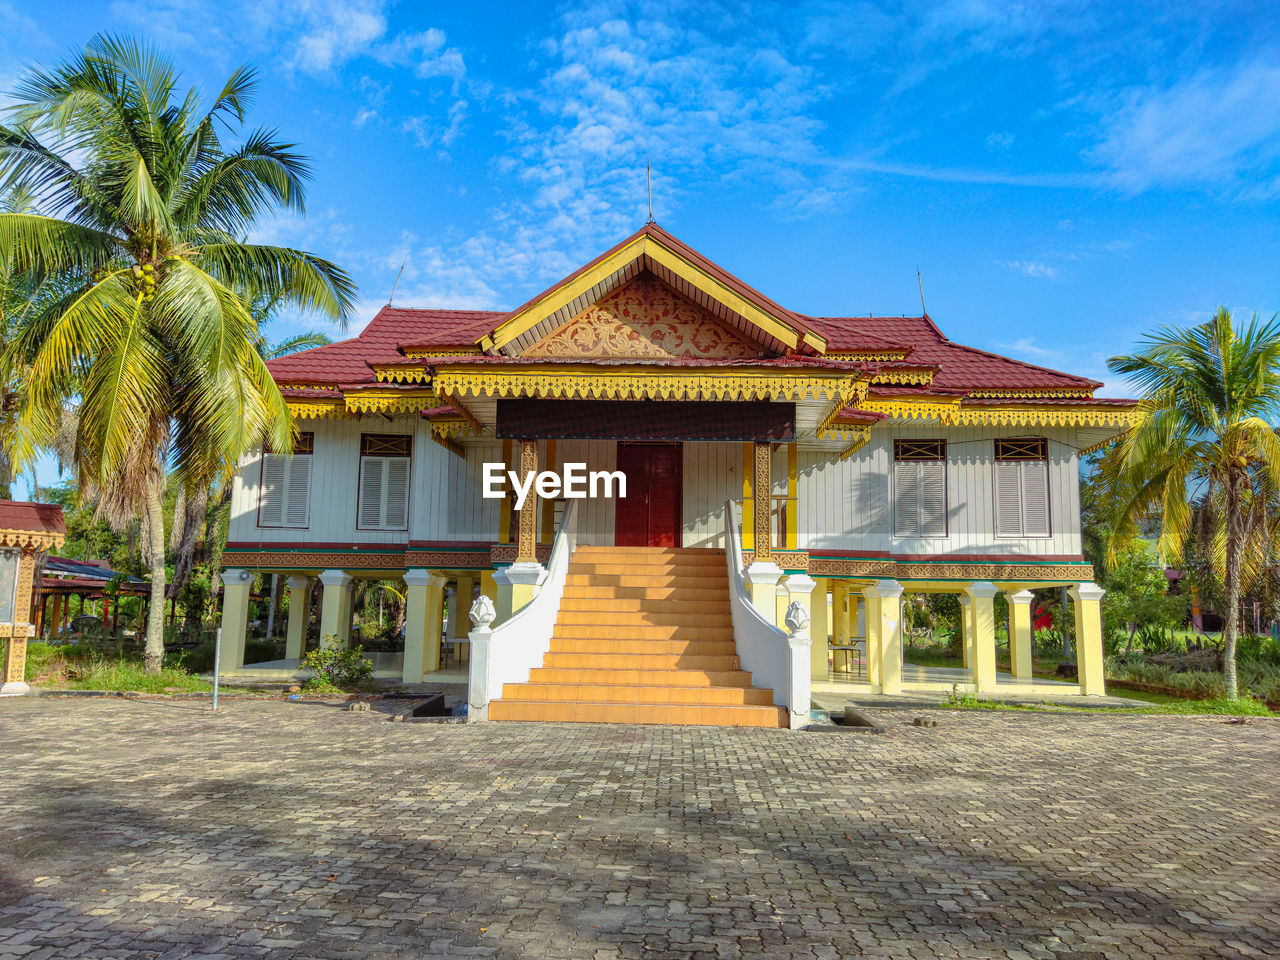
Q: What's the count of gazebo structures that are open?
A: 1